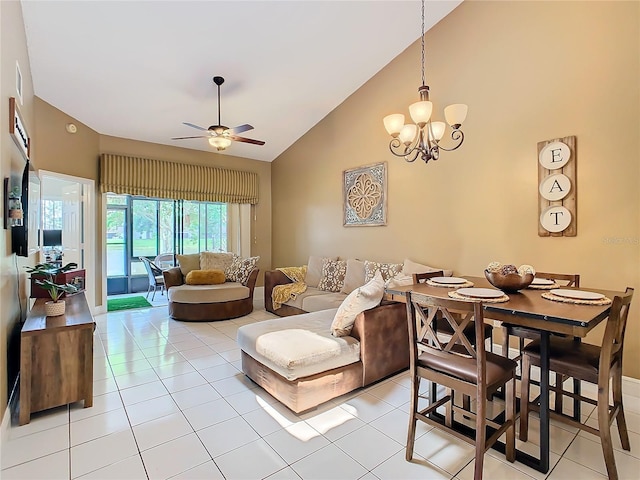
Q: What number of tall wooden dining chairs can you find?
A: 4